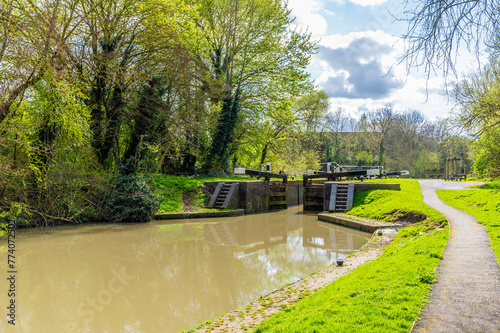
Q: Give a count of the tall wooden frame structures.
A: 1